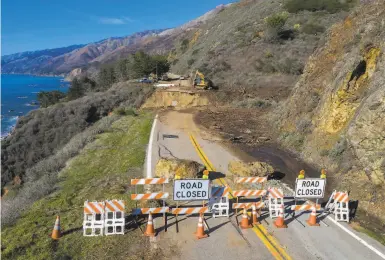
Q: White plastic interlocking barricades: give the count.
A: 5